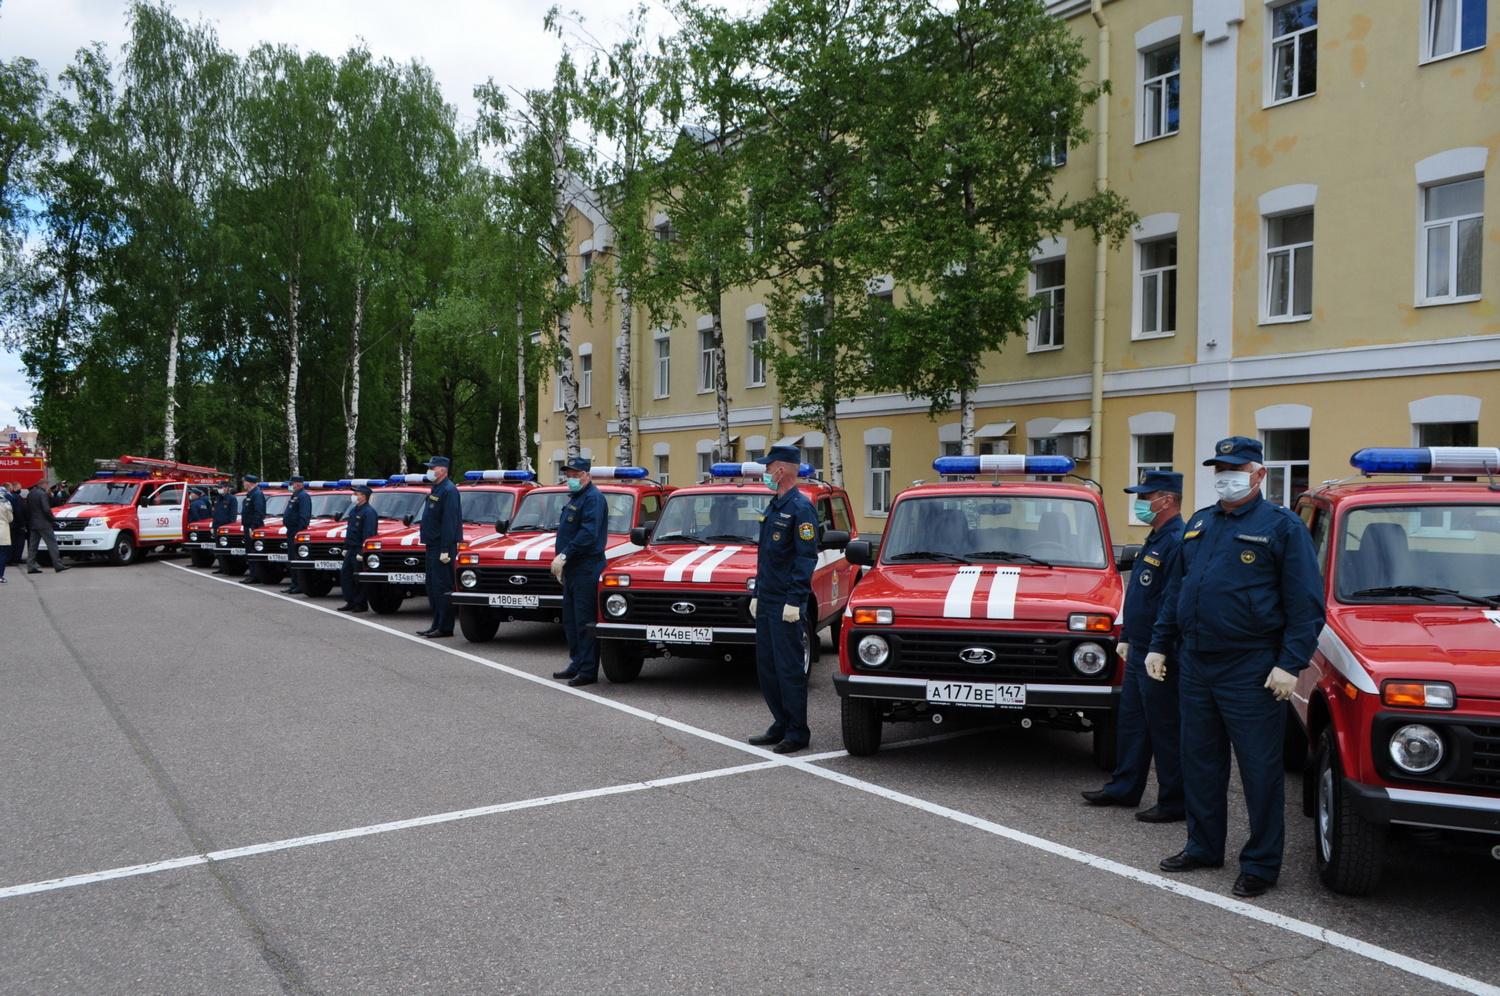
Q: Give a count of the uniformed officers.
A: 10